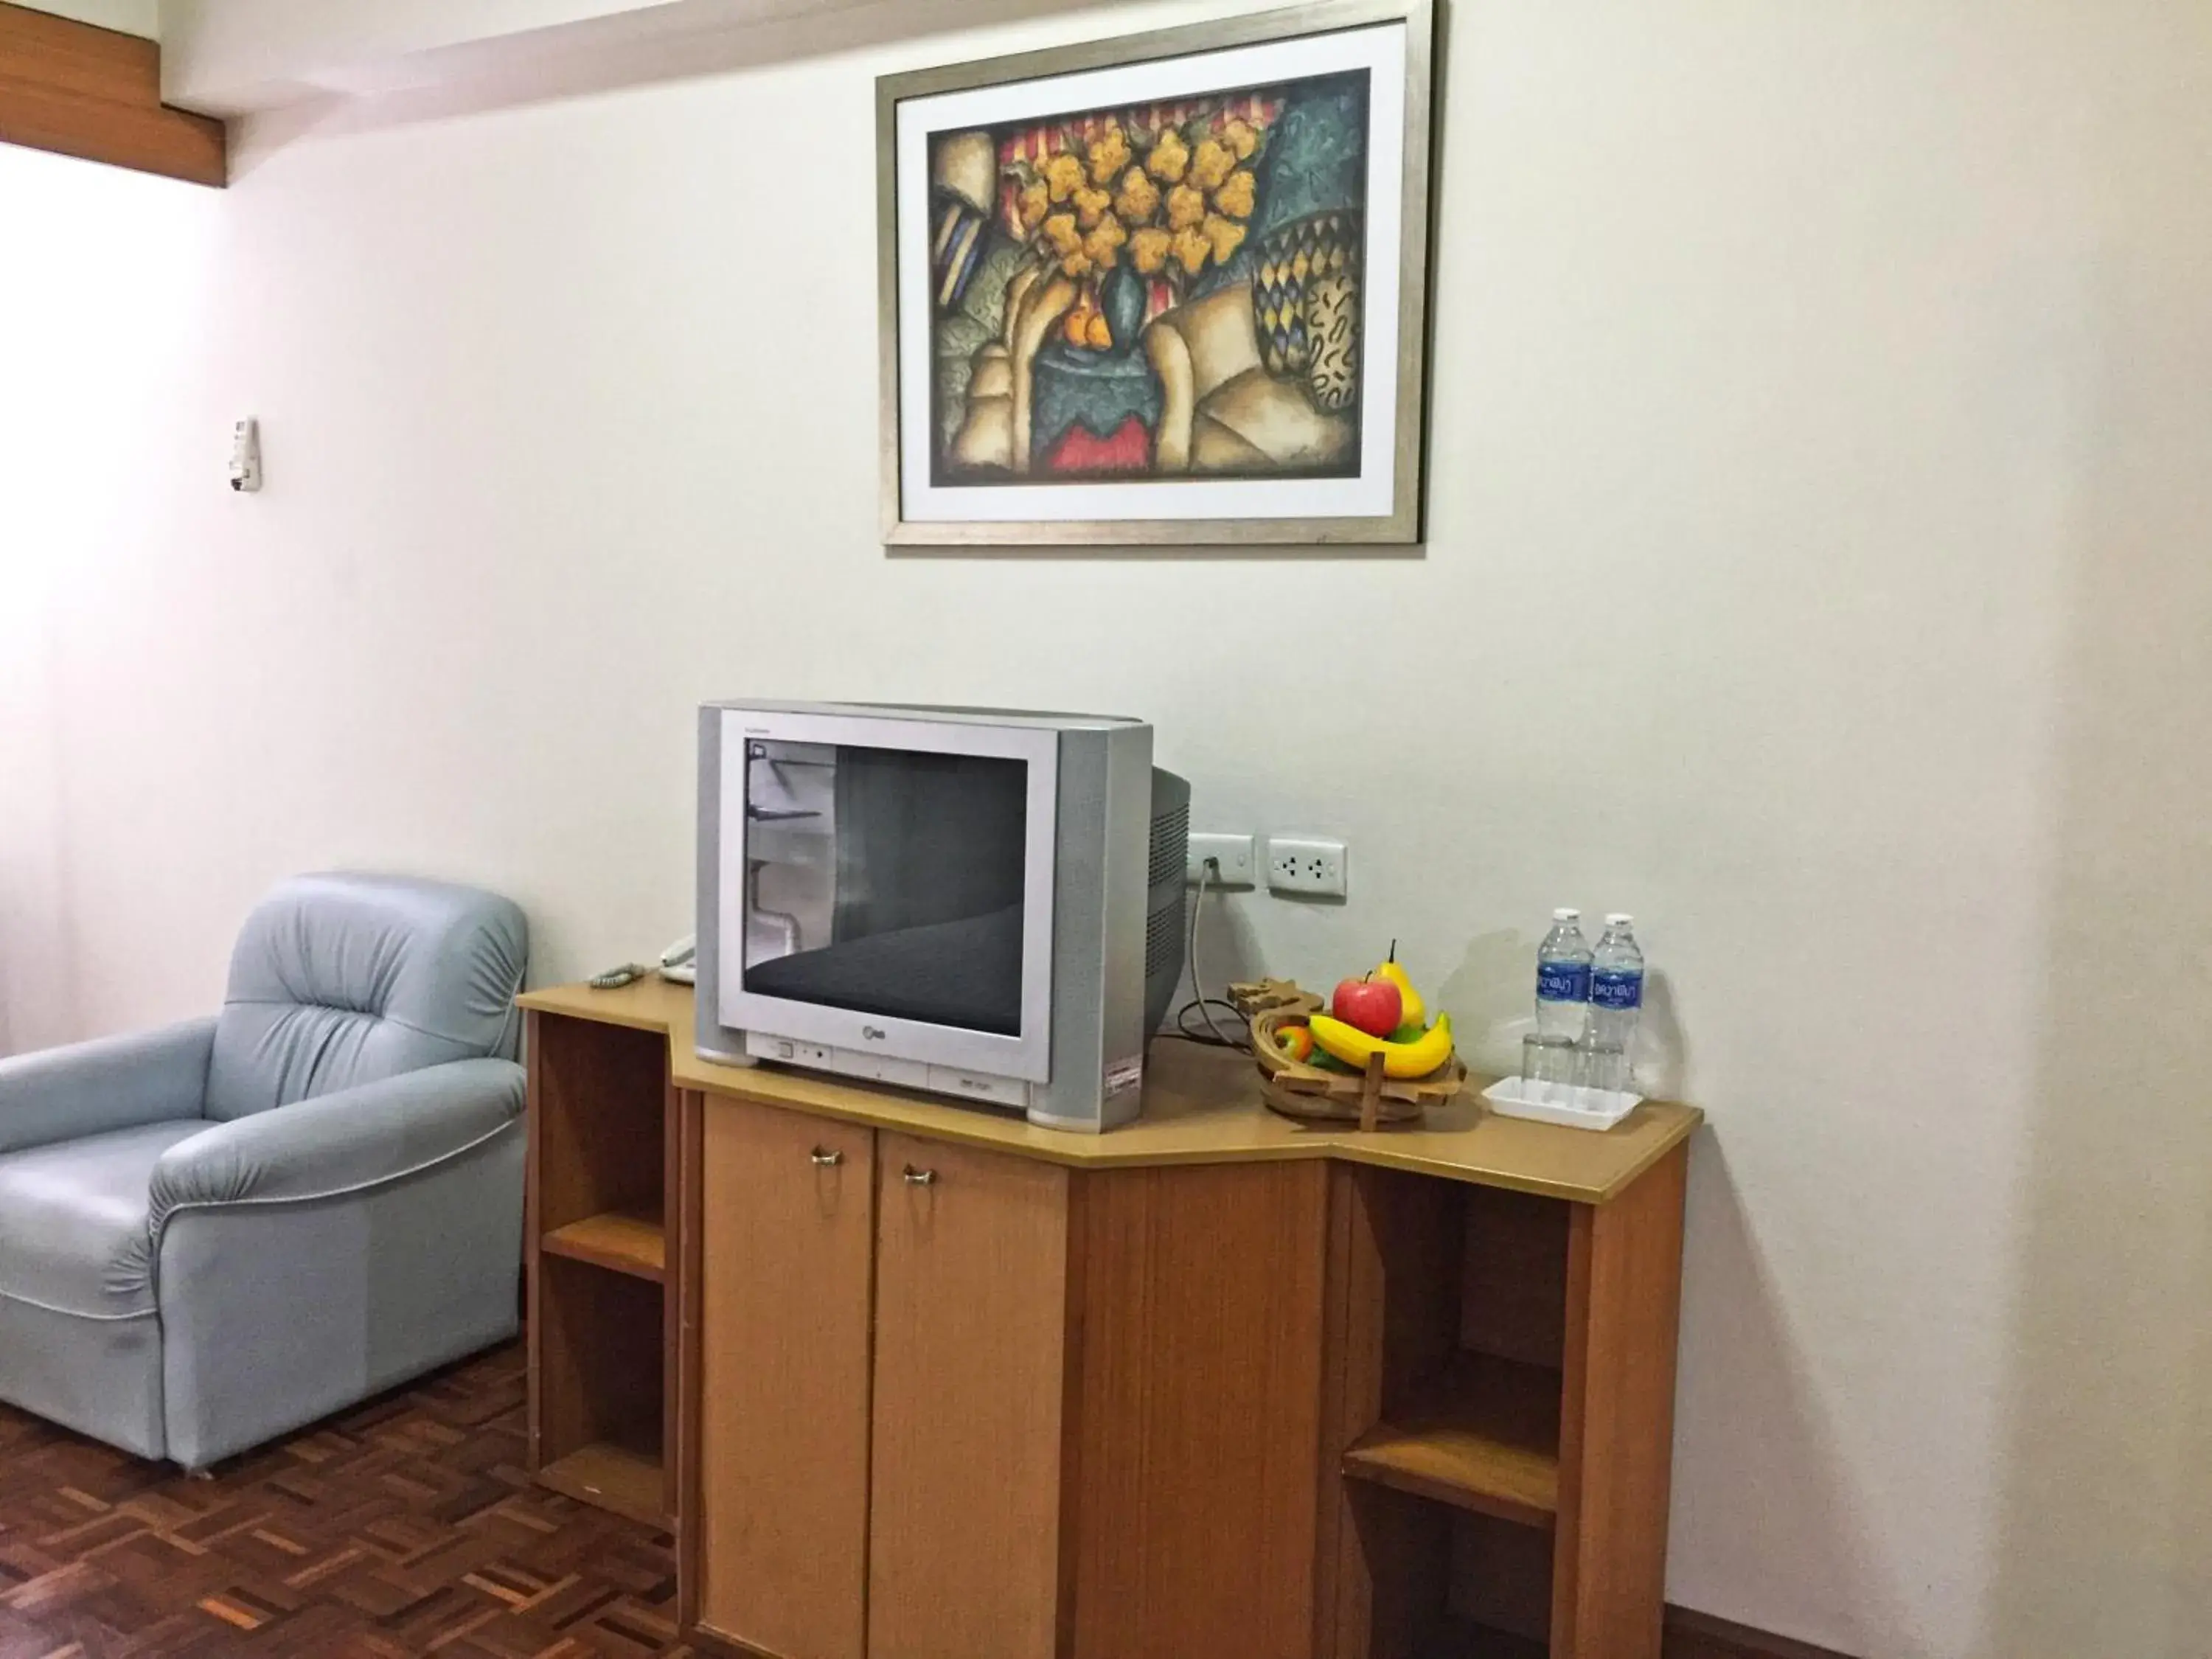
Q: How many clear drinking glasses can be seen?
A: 2